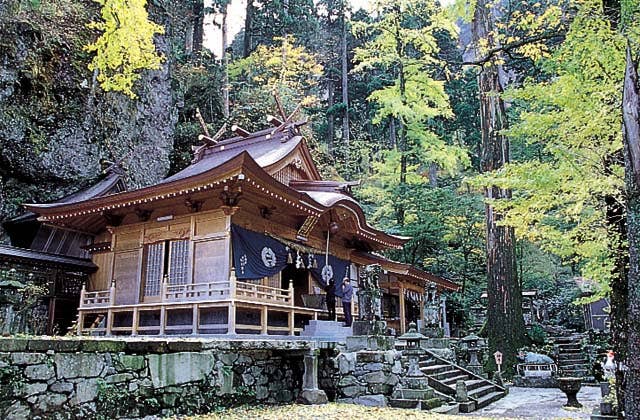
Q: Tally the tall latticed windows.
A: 2